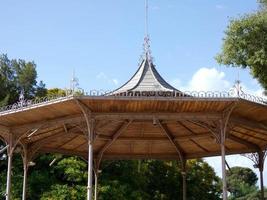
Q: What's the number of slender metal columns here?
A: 7